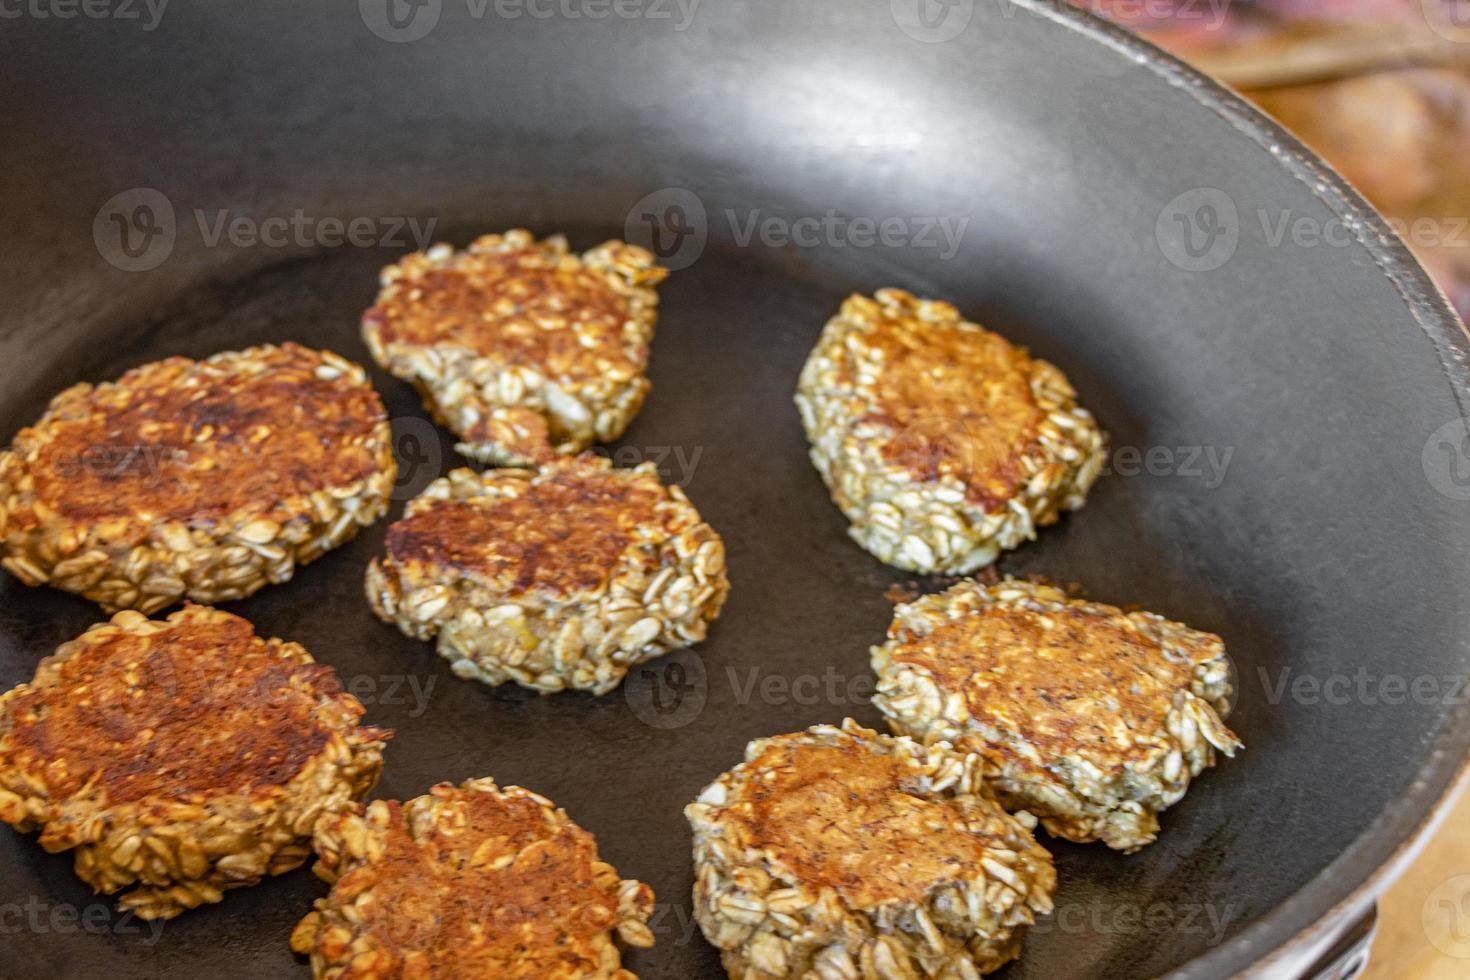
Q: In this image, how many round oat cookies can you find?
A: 8